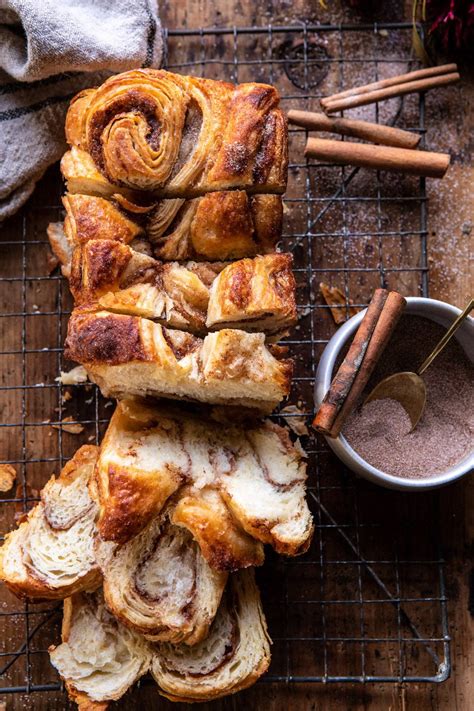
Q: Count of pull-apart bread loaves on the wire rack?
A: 1